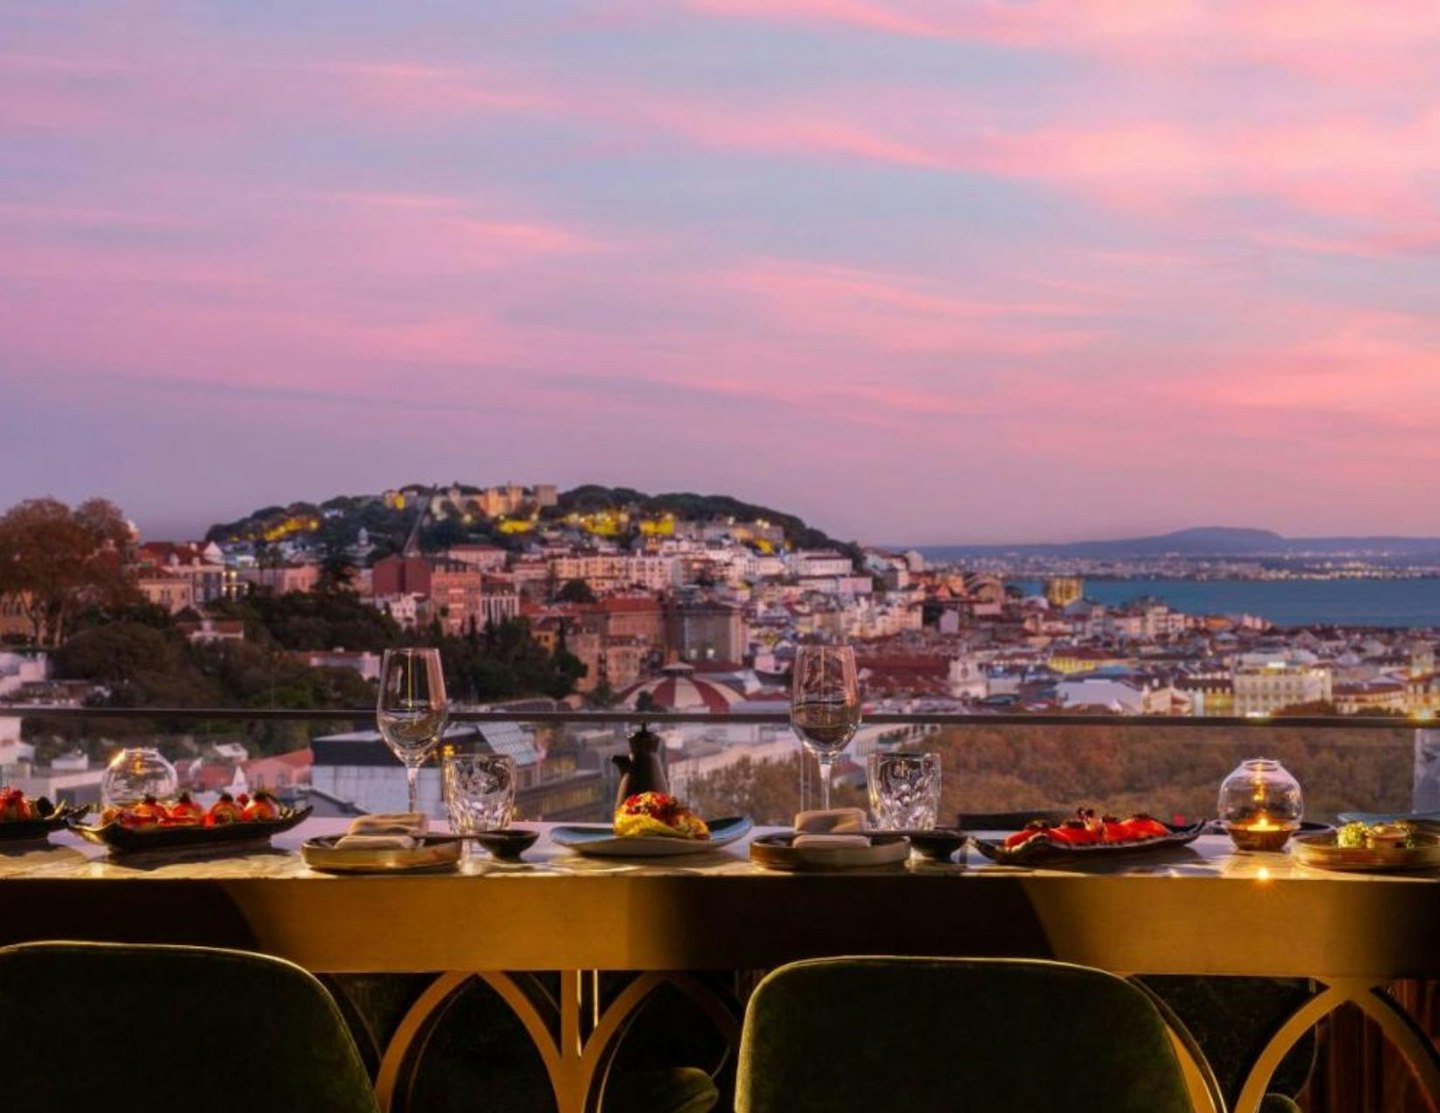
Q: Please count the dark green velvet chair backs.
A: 2